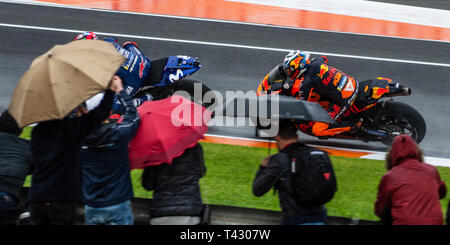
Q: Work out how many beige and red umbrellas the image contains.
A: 2